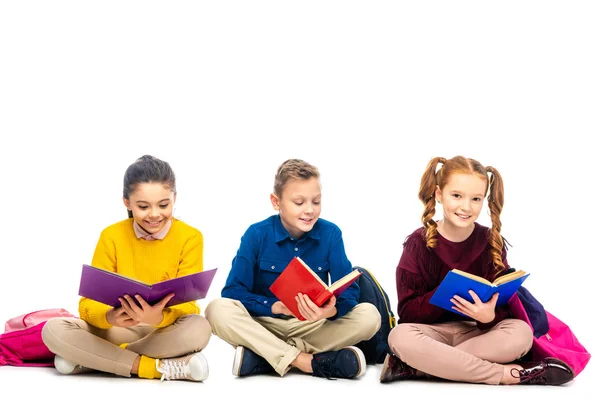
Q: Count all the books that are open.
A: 3